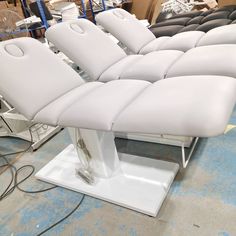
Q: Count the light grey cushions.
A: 12